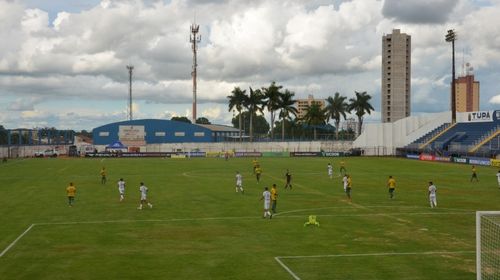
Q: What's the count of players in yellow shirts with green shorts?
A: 9